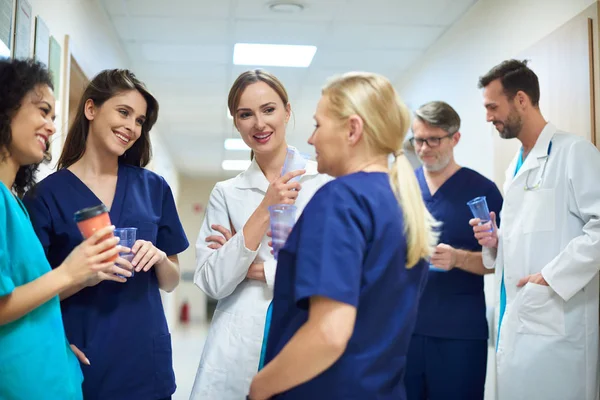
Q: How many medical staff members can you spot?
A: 6